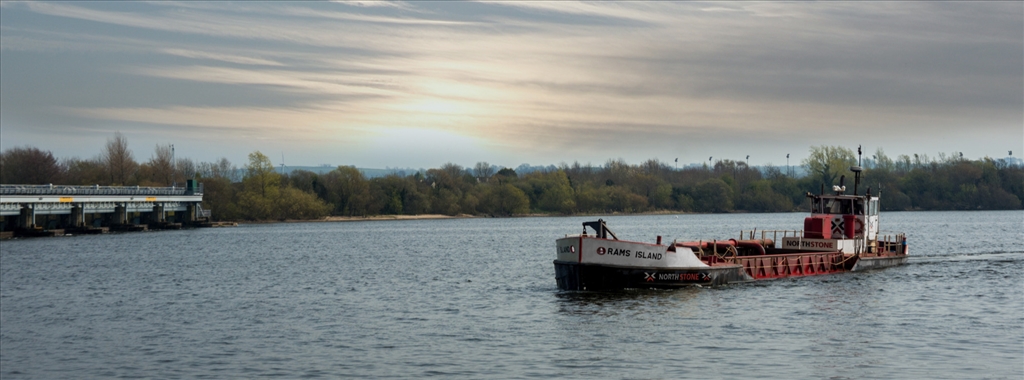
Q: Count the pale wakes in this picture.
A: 1